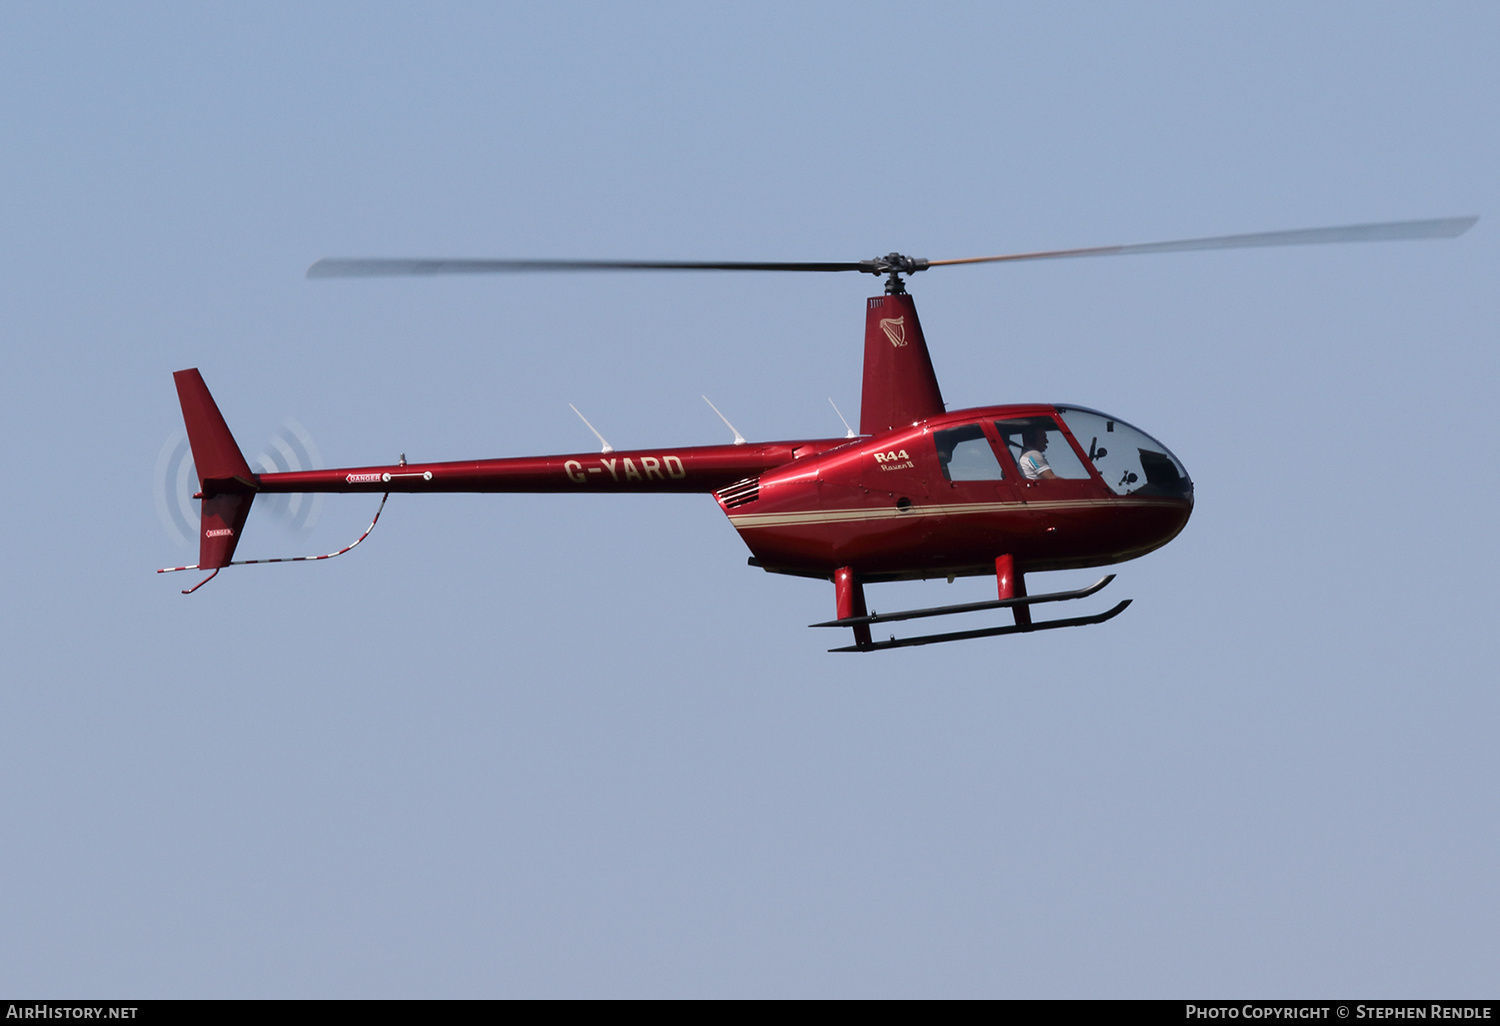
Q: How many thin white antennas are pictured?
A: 3